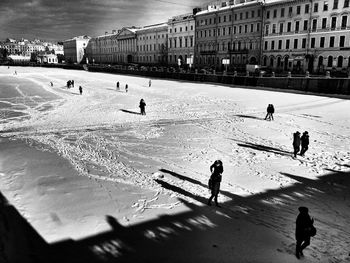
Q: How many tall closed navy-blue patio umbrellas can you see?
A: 0